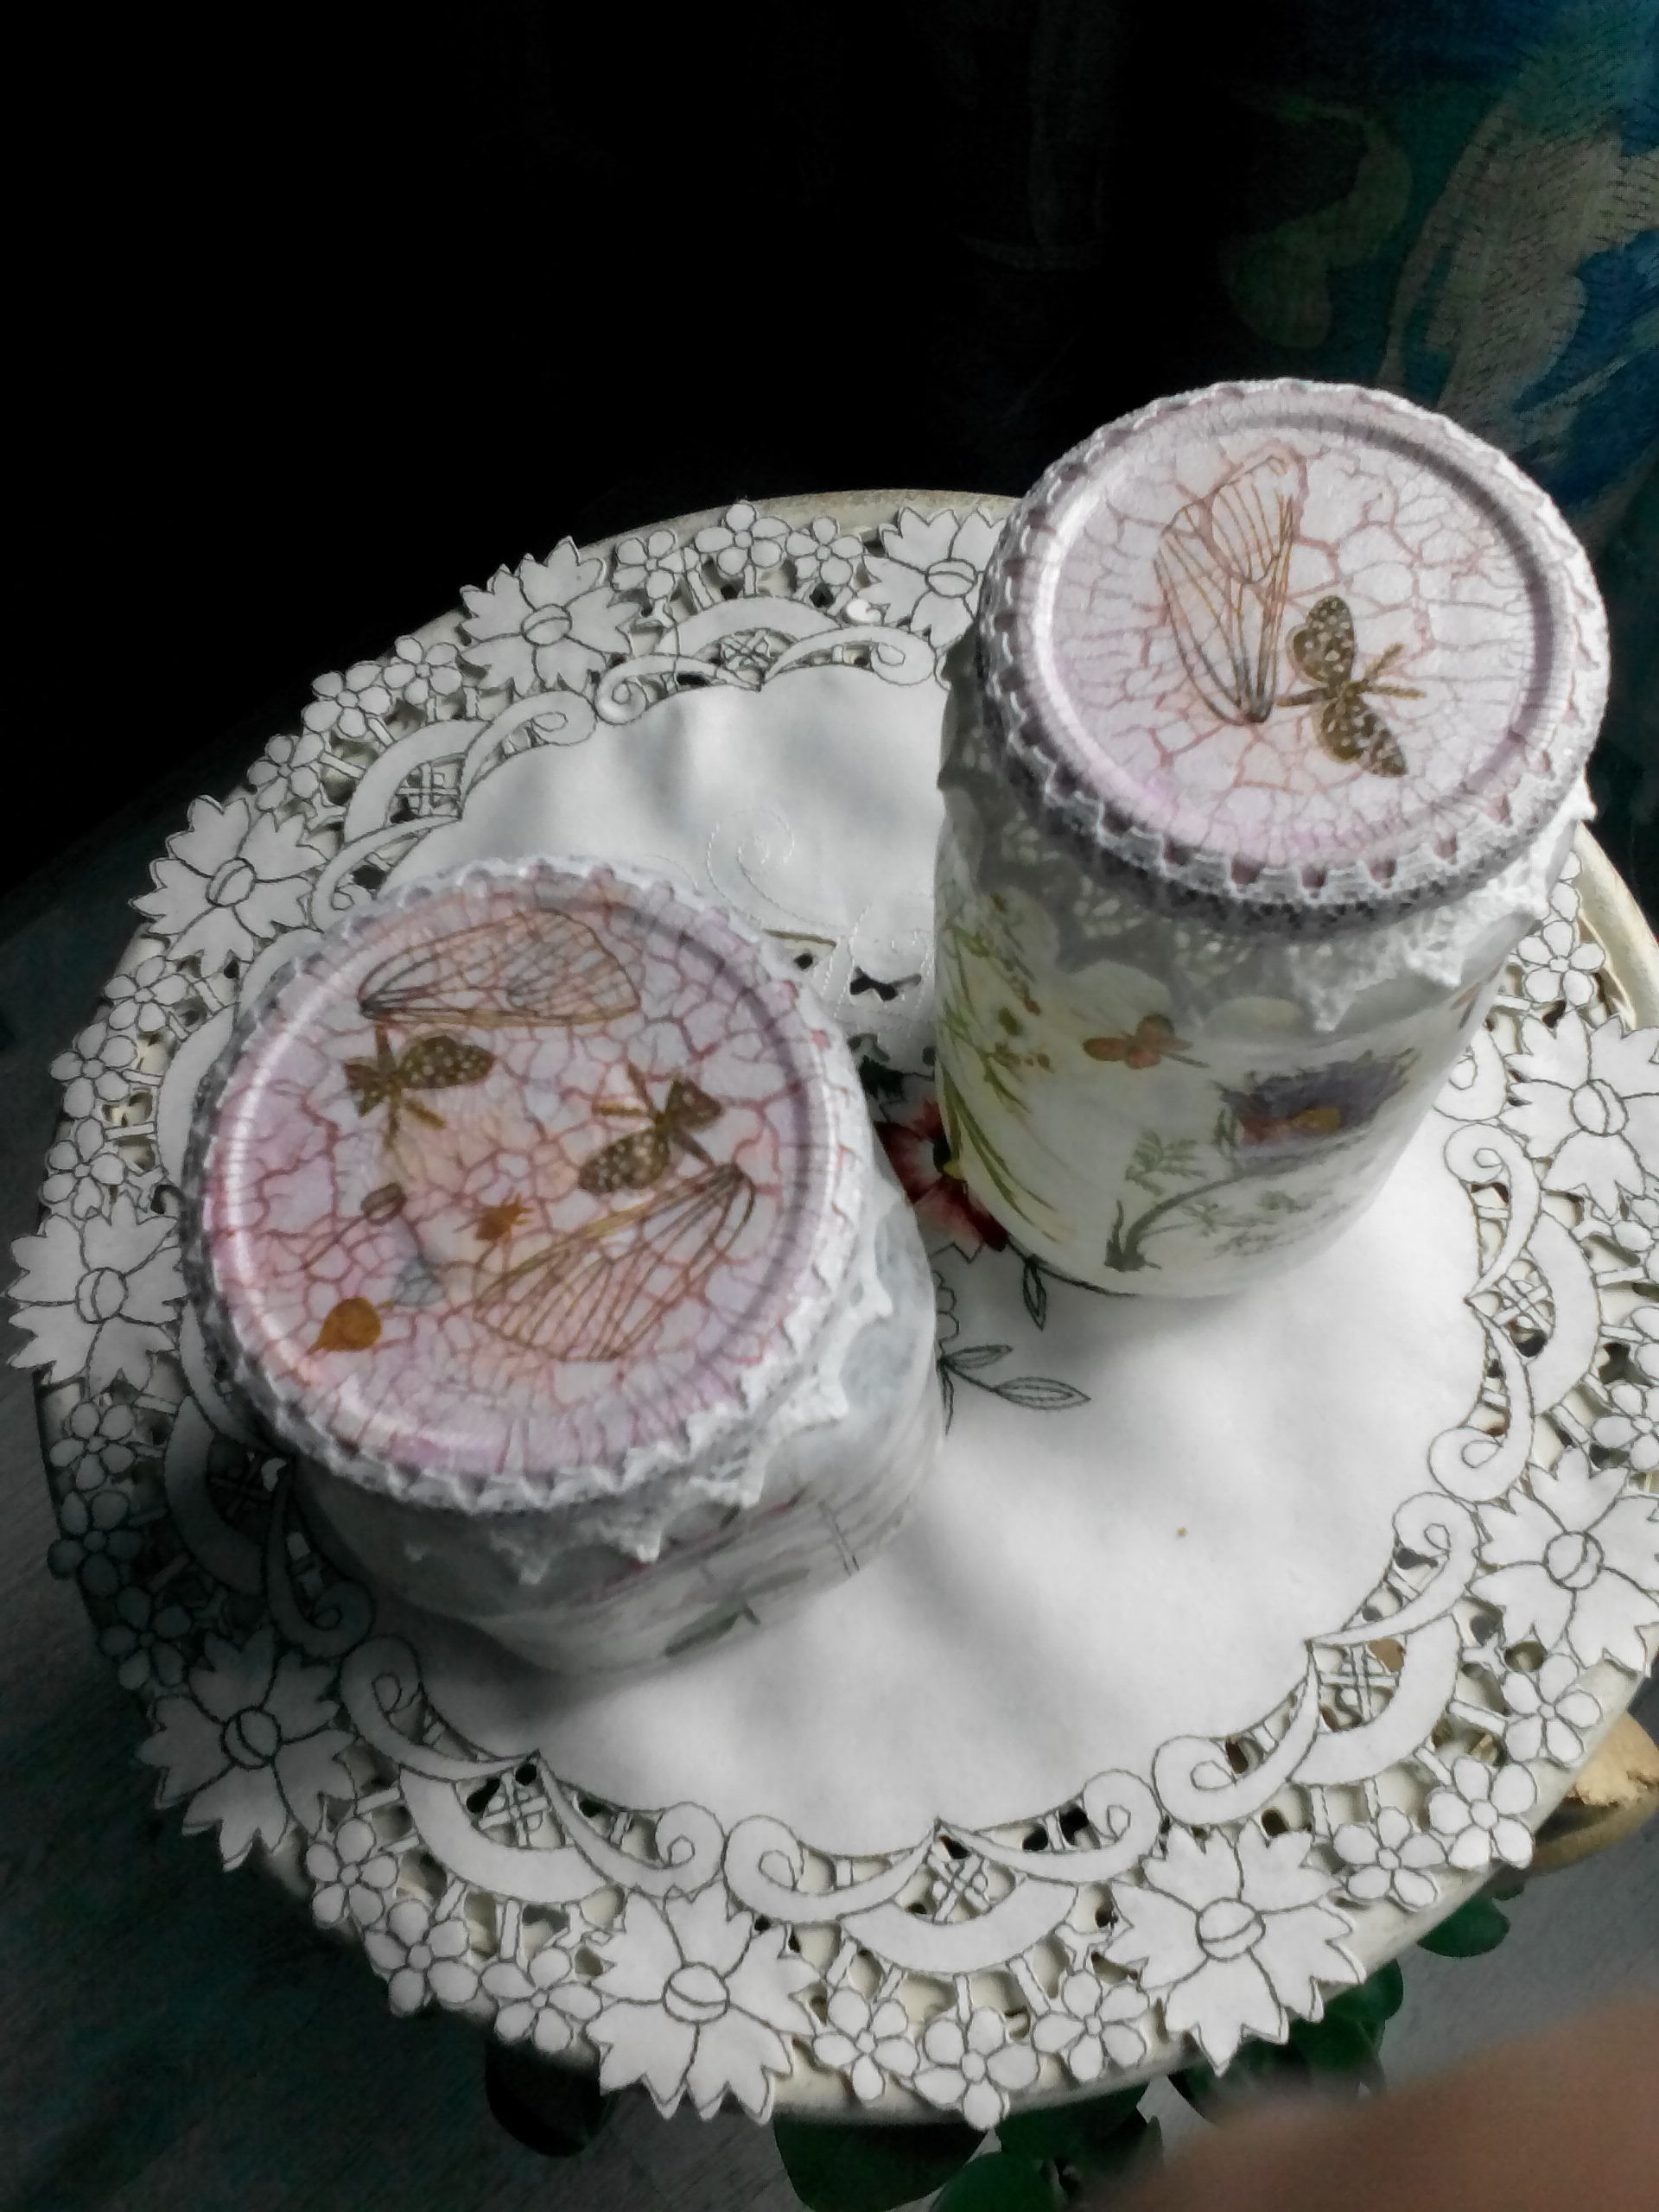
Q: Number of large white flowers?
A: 9